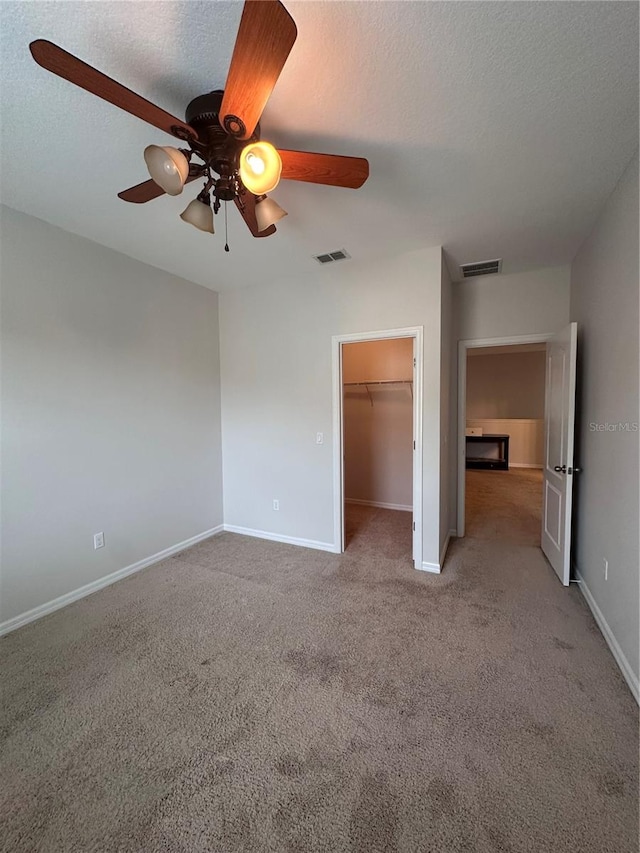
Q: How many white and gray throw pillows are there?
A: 0